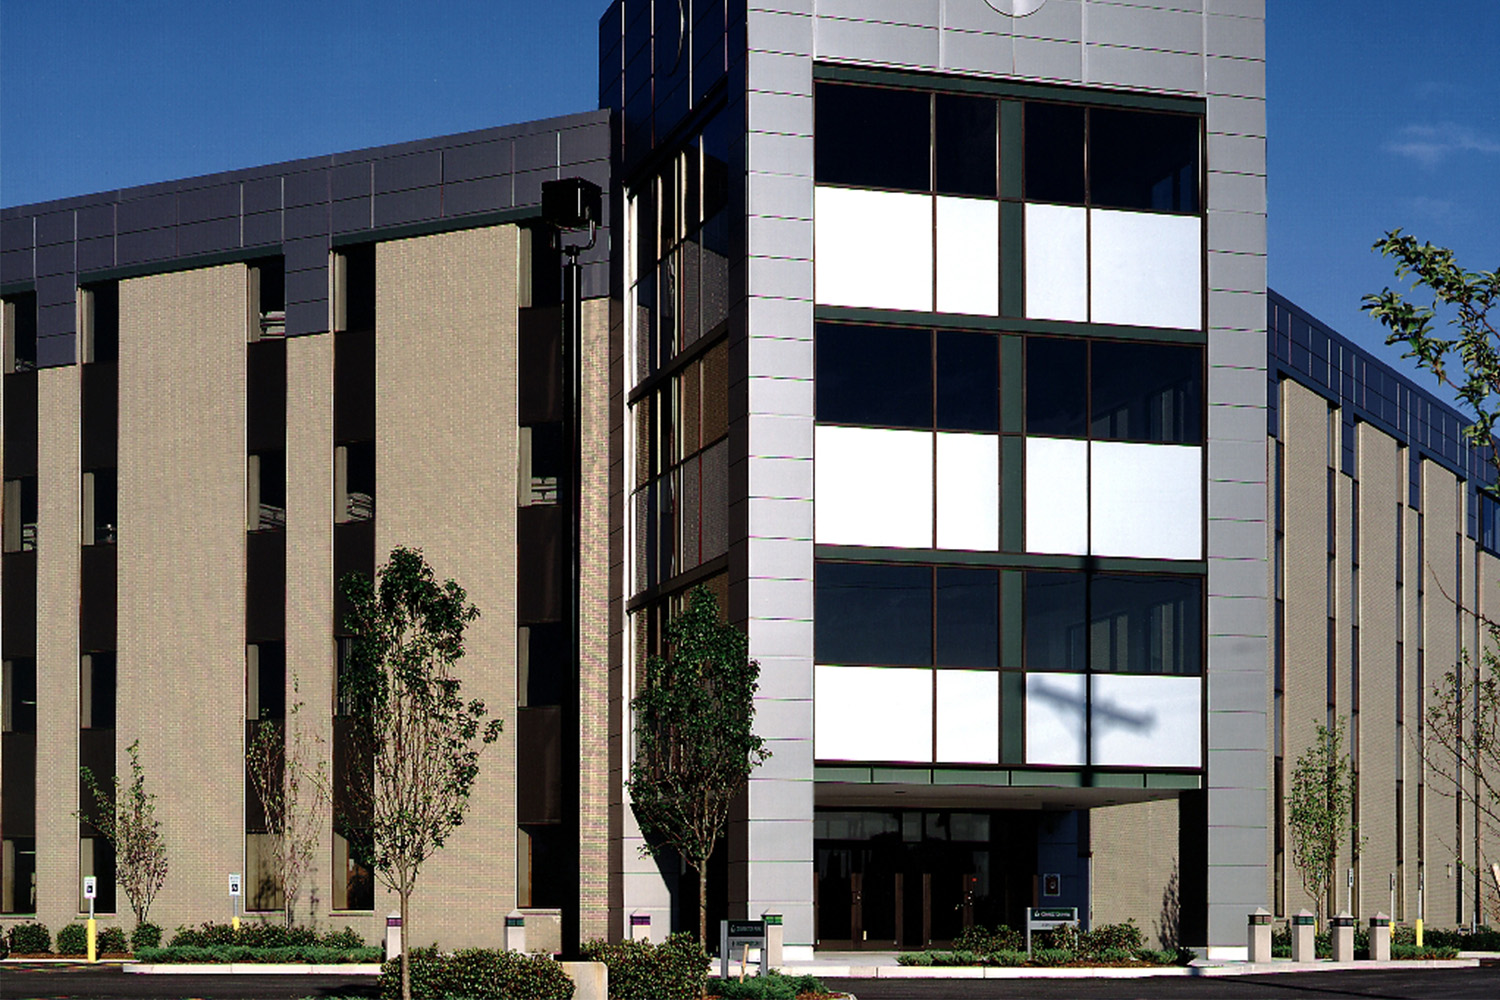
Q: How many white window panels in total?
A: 12